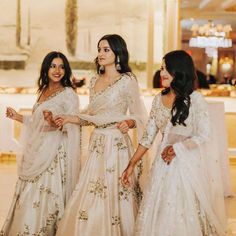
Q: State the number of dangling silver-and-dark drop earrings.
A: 2